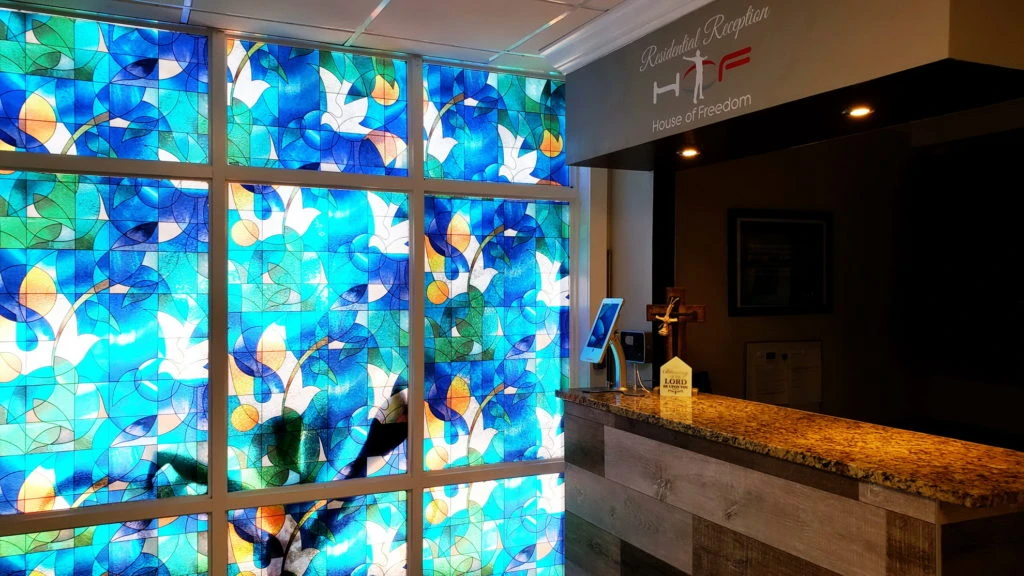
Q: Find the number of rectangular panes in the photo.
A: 9